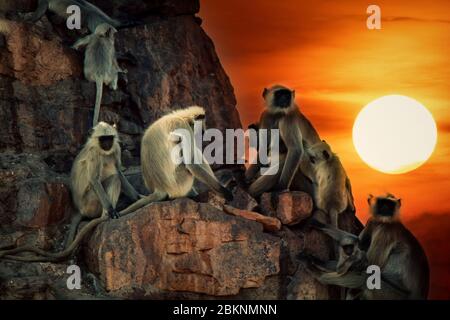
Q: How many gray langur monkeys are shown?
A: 8